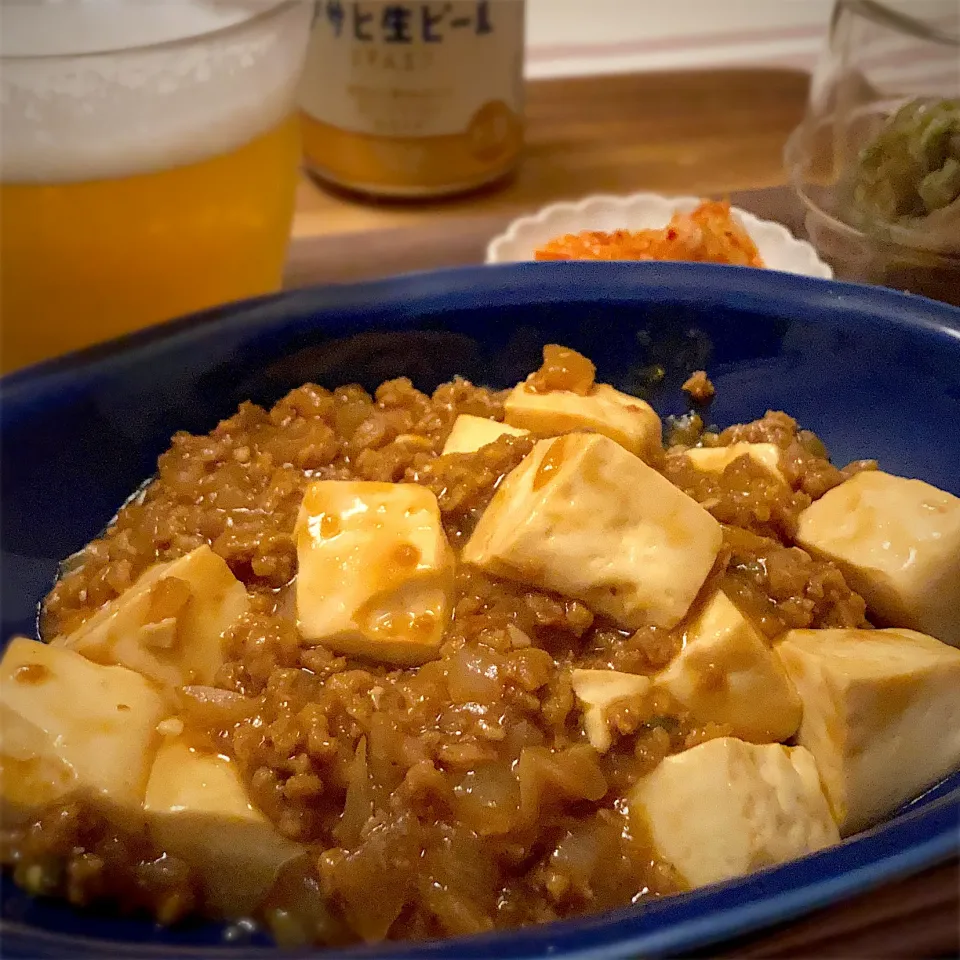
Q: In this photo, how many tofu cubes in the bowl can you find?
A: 13